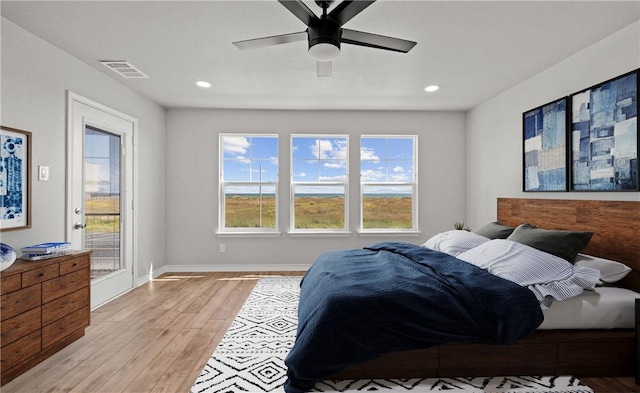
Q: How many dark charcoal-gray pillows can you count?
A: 2